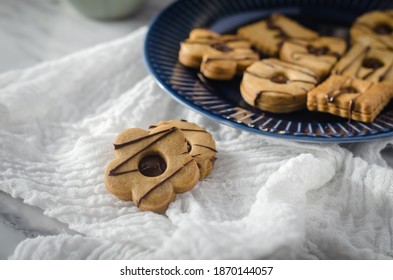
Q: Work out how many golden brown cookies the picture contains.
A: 9